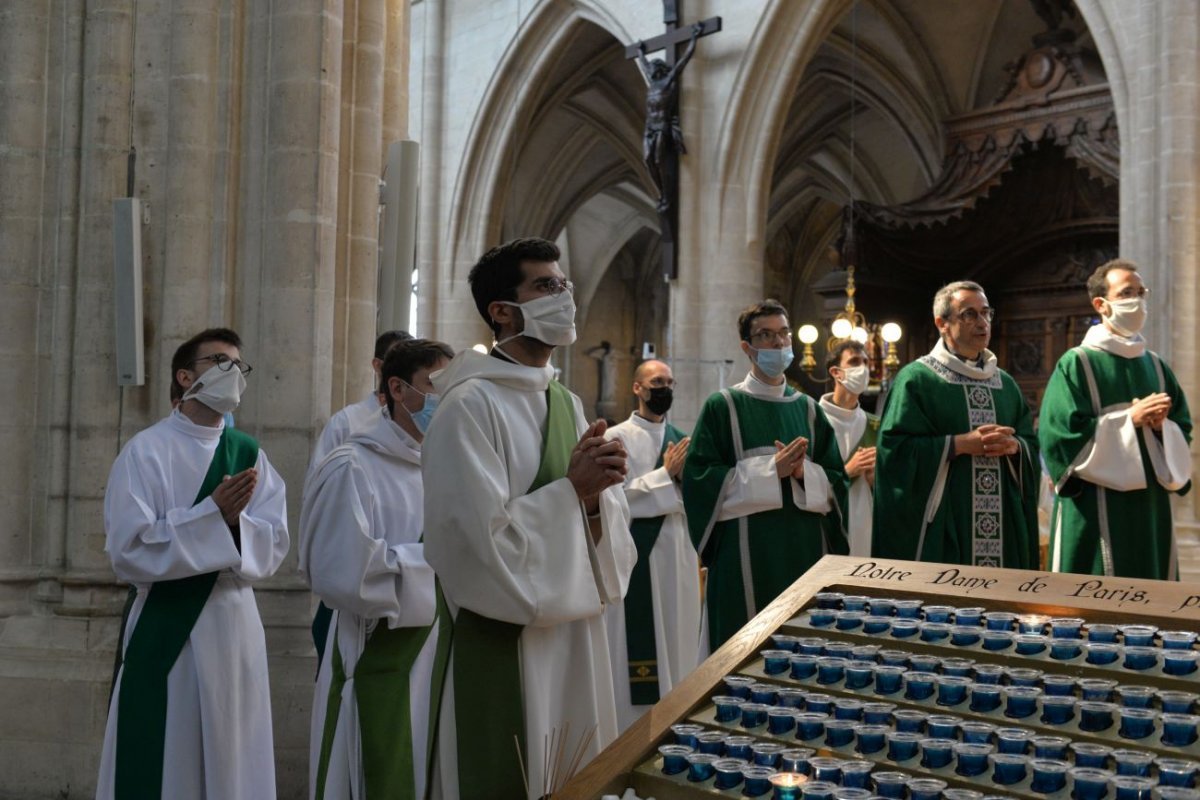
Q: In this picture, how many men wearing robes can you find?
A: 9